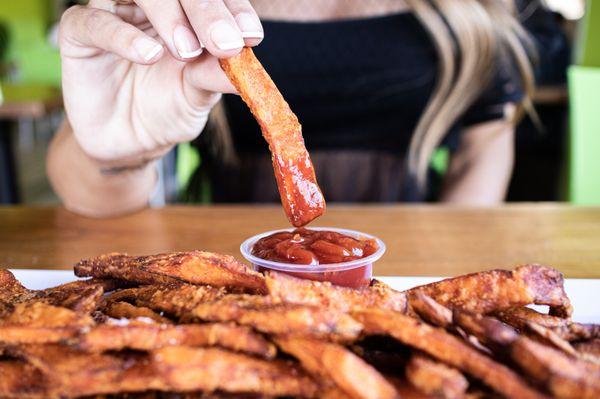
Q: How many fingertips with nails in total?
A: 4